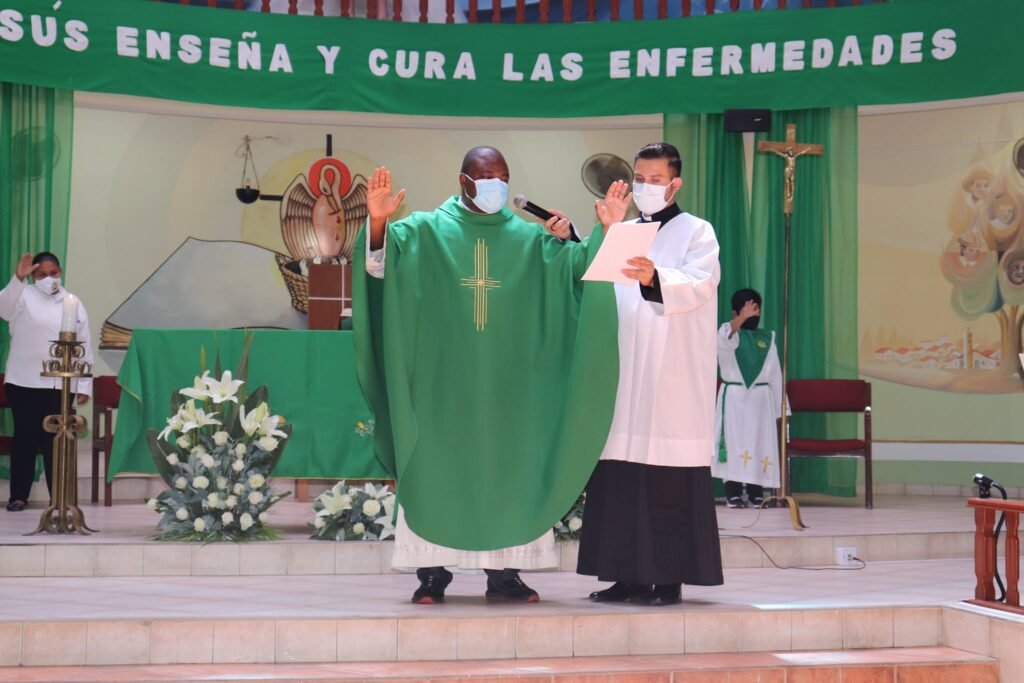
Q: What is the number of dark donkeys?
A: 0